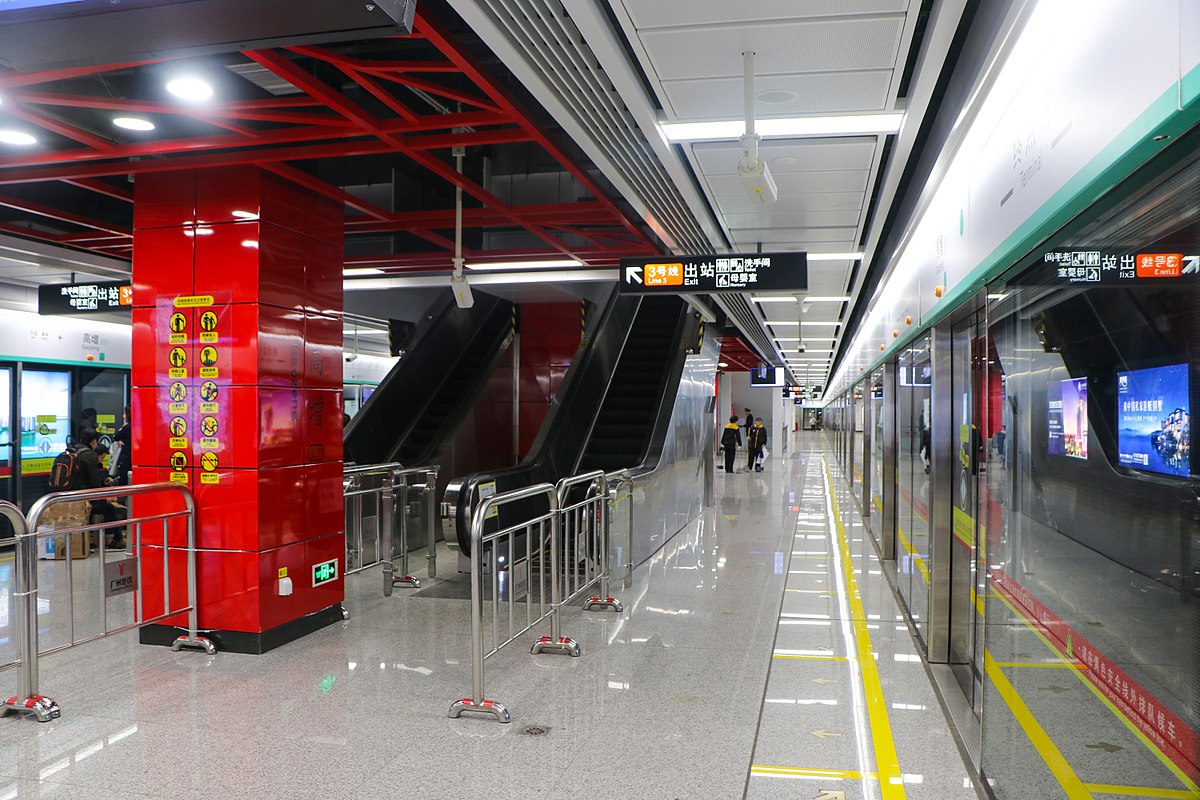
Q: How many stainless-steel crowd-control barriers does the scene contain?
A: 5